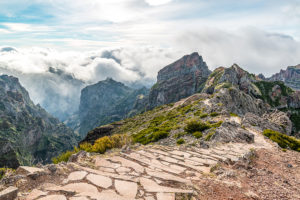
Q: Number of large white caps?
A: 0